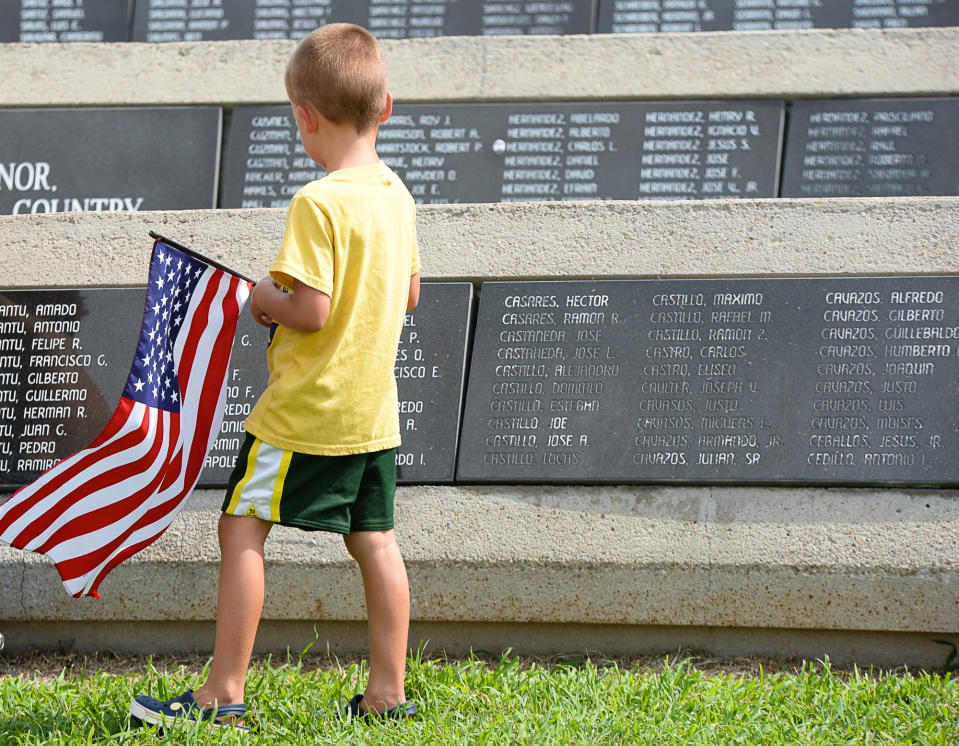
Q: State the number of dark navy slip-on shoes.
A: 2